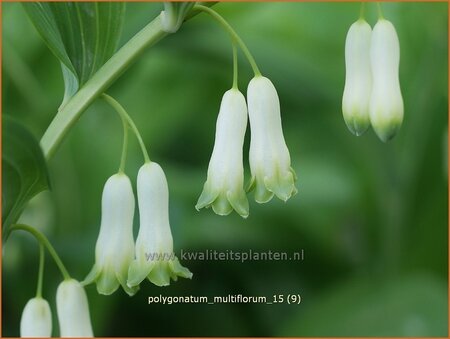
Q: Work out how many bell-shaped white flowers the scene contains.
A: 8